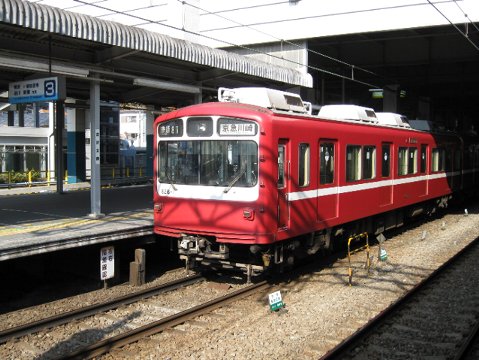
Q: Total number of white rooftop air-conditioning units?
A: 3